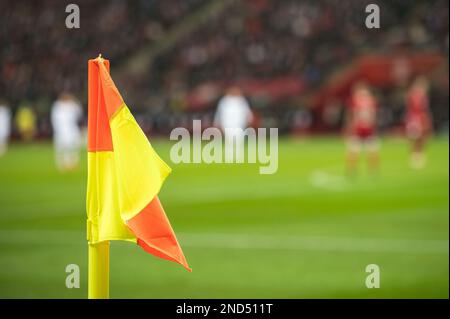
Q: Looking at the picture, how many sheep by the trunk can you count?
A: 0